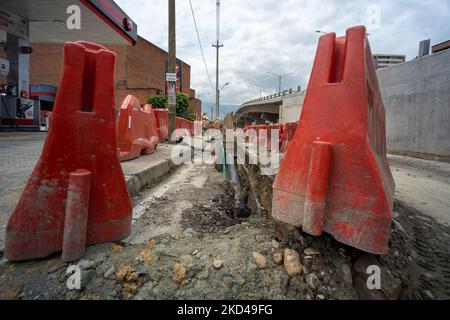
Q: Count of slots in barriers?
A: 2